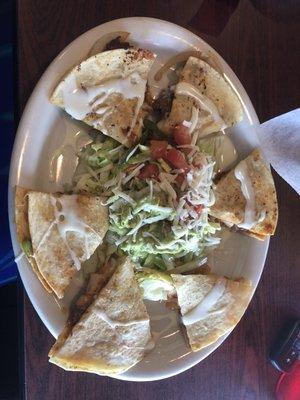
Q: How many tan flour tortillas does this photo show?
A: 6